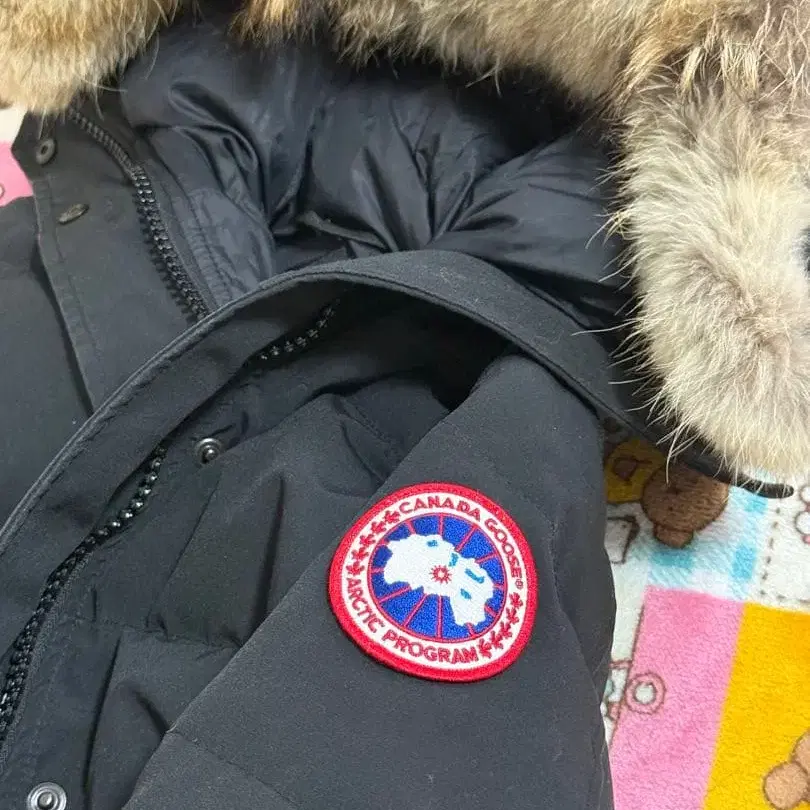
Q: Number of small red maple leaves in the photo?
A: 10